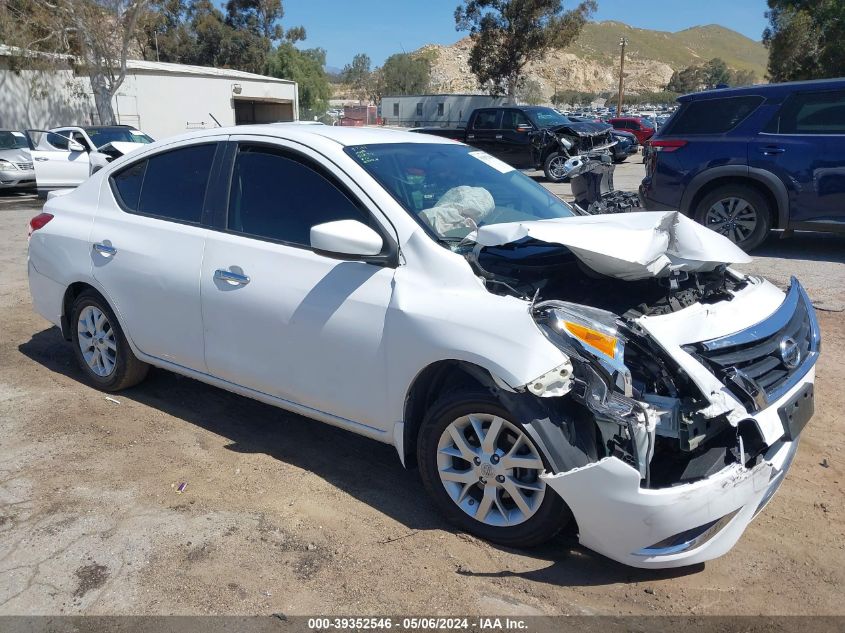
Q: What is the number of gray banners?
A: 1